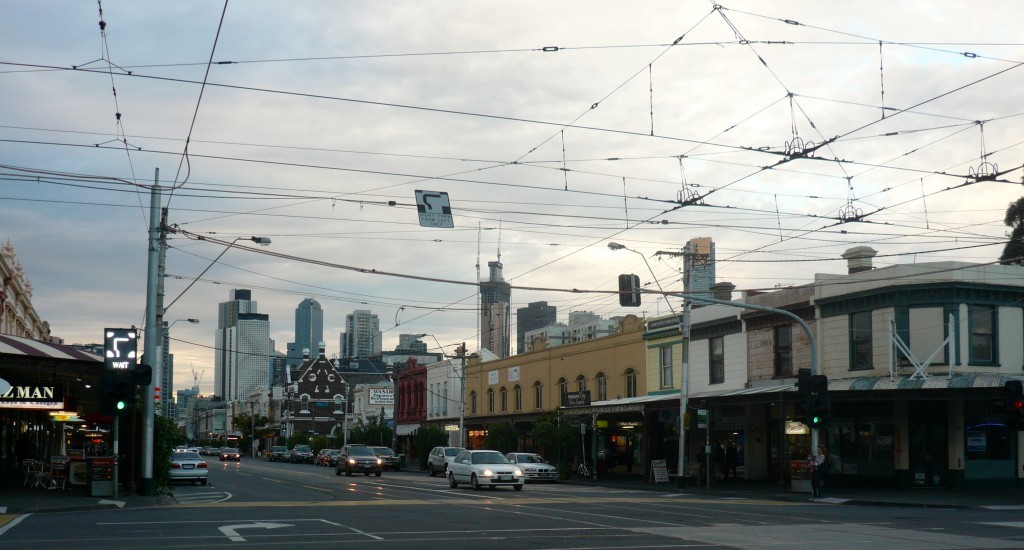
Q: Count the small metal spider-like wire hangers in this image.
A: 4